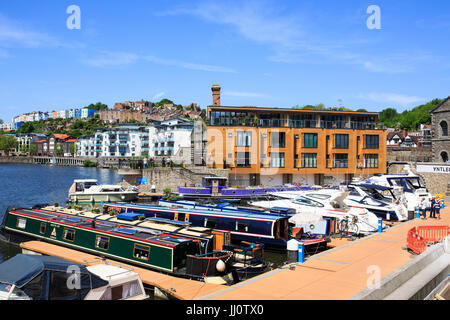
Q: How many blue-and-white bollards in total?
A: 4